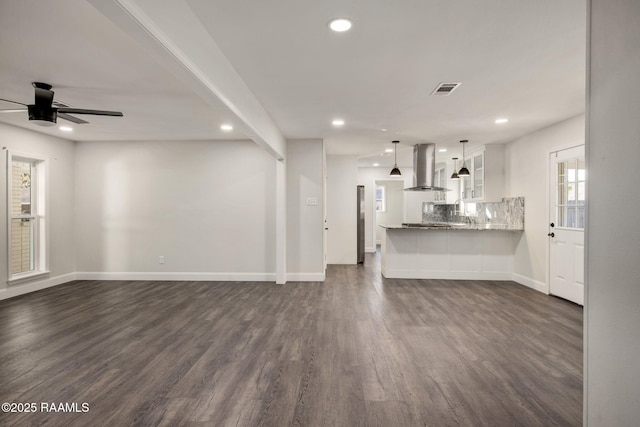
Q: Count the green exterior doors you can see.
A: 0